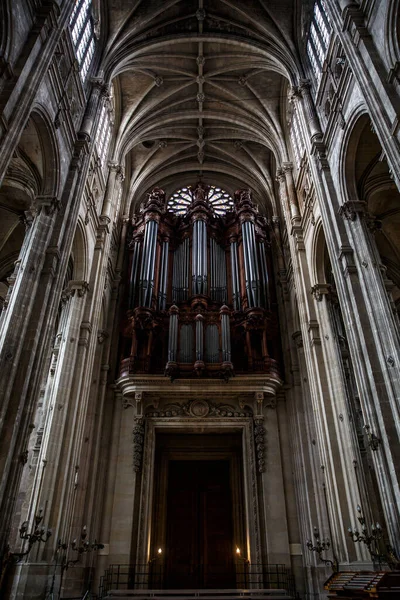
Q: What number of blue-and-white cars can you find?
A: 0